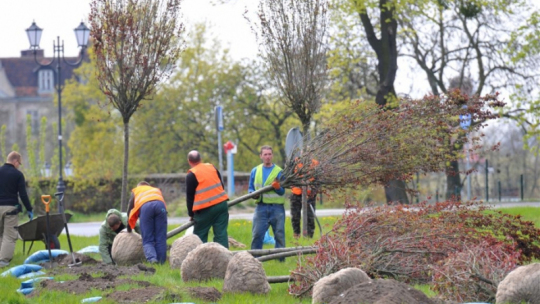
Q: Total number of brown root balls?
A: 6